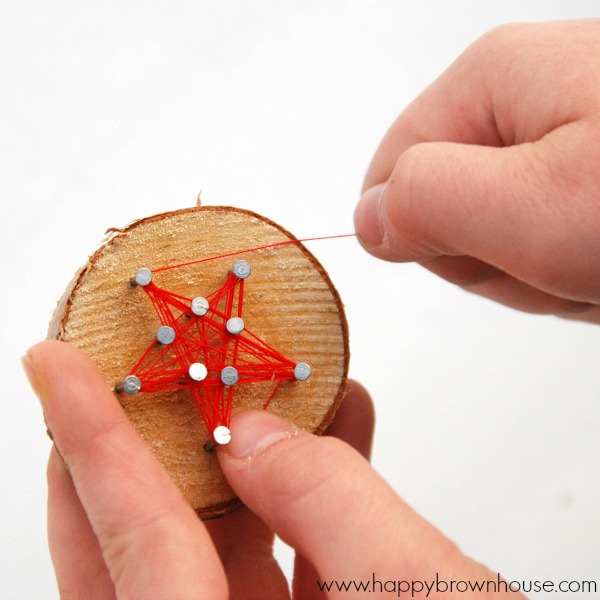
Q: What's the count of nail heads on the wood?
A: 10